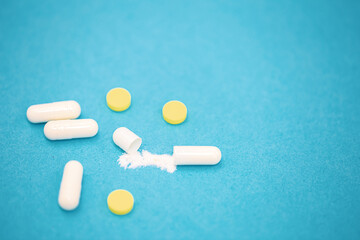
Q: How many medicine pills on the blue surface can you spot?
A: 7